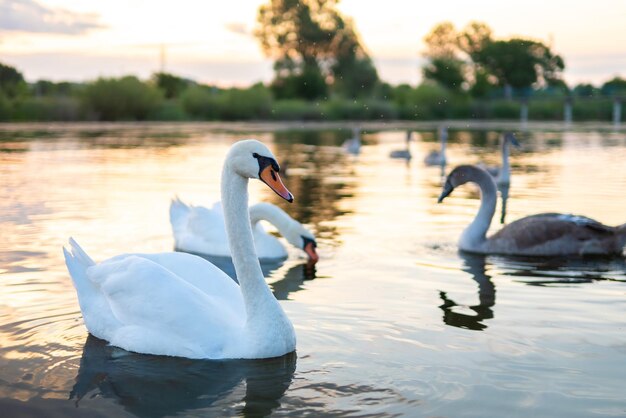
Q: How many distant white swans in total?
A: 4